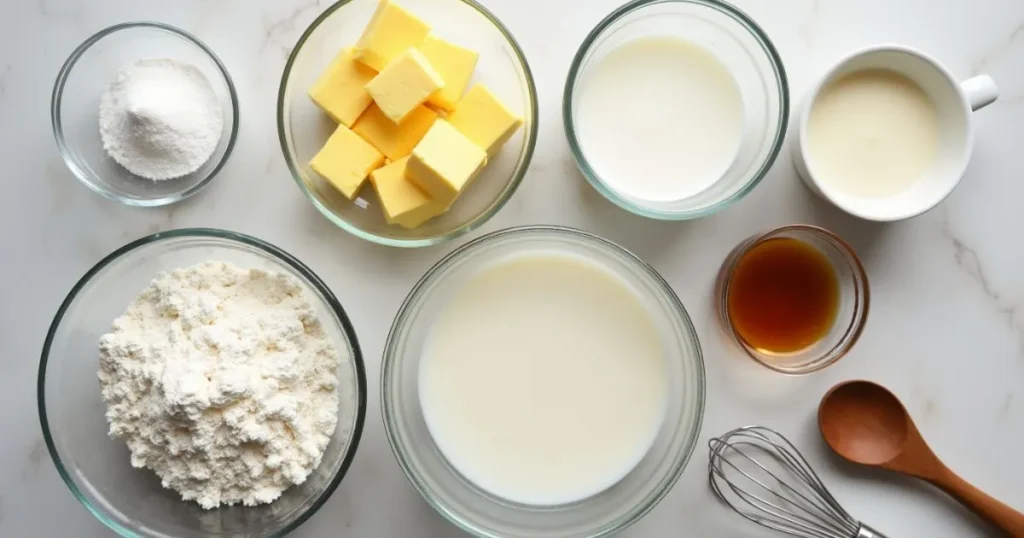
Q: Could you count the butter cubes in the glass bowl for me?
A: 9